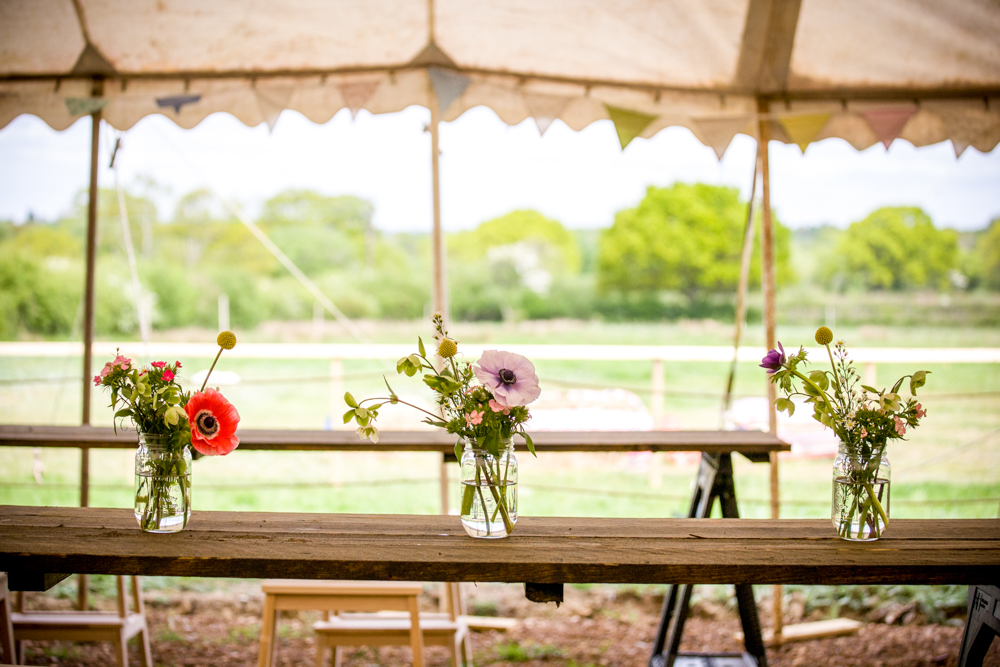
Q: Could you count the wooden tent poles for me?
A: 3